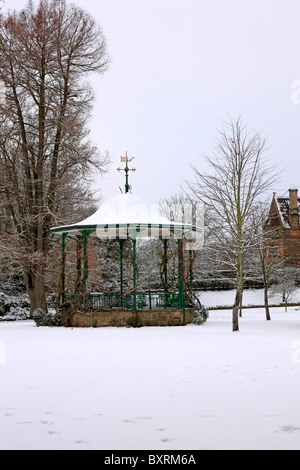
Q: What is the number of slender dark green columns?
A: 8